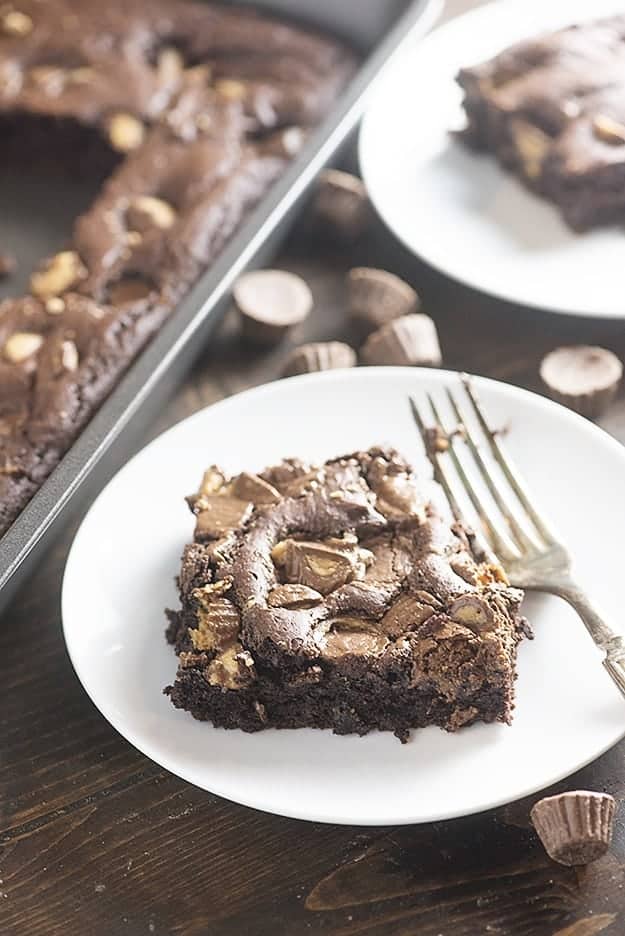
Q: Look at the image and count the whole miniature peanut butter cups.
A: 7